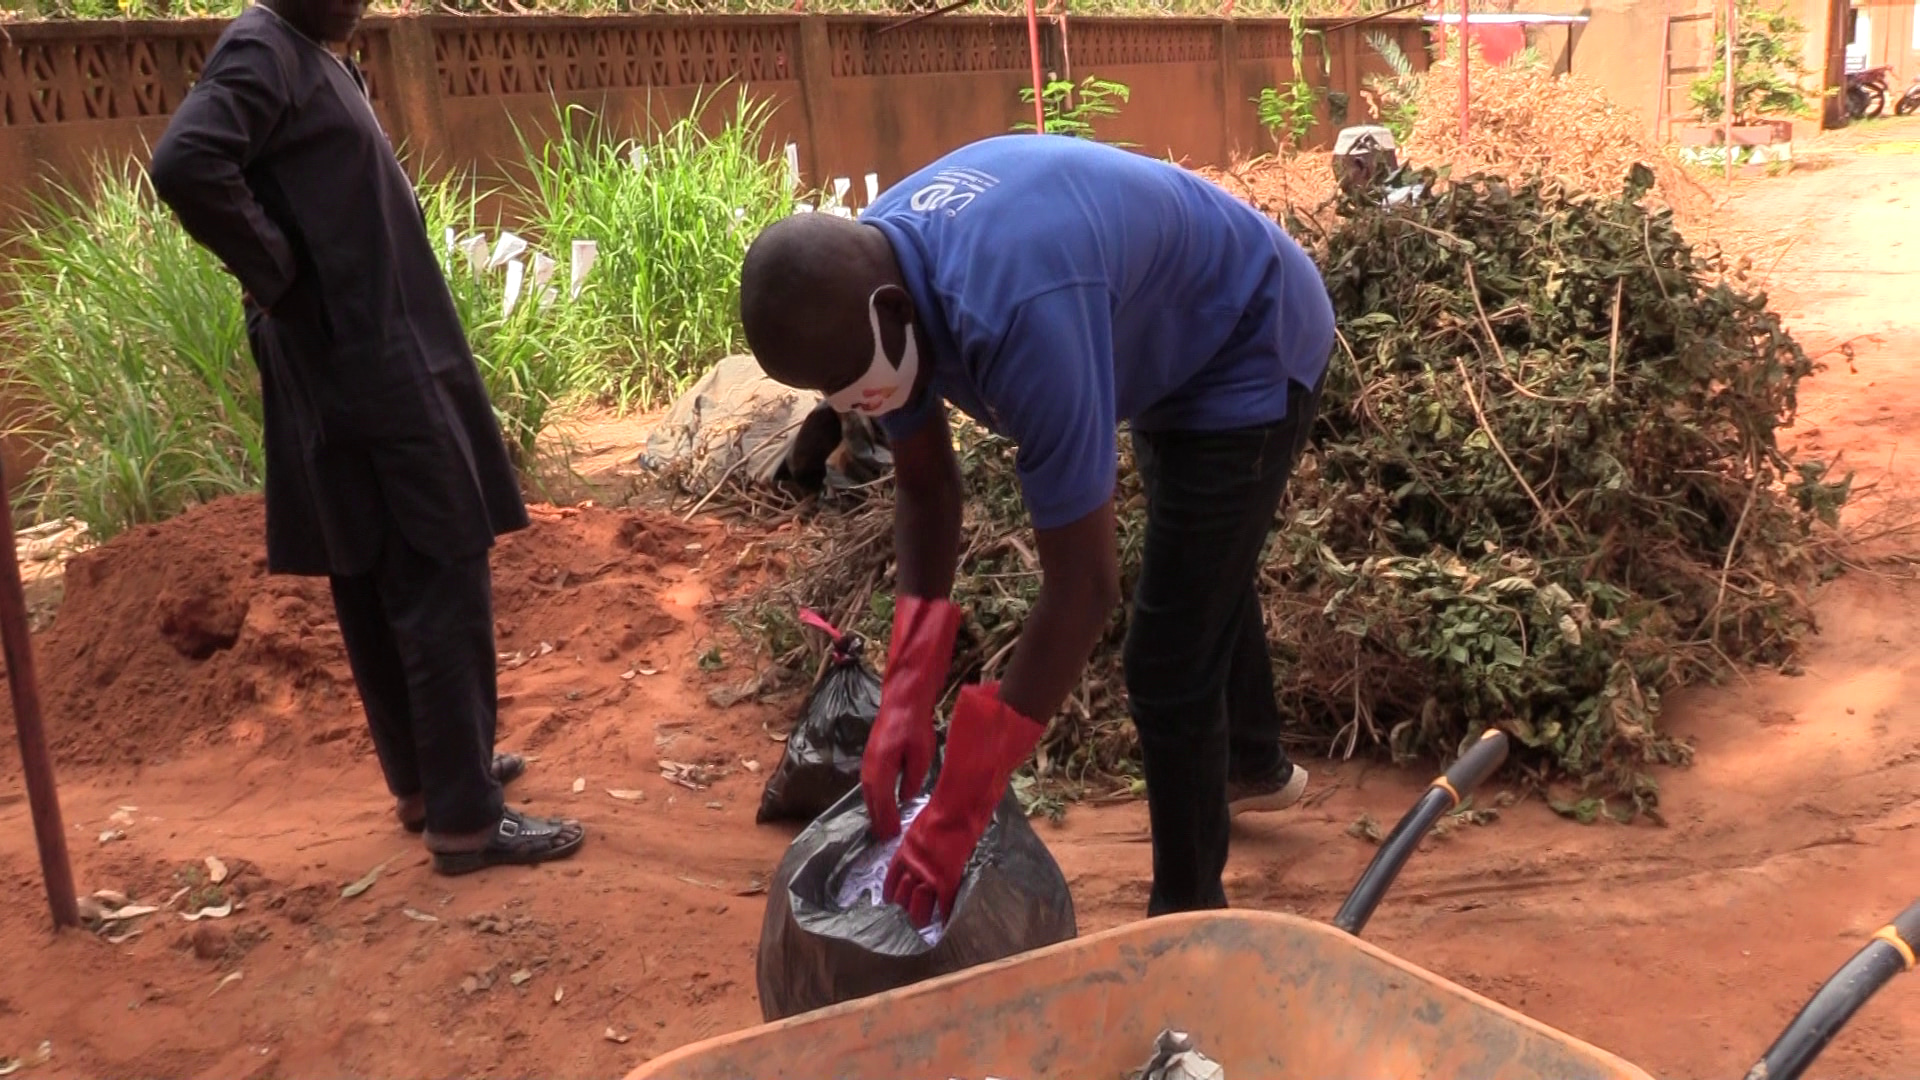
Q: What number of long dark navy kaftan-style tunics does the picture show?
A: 1